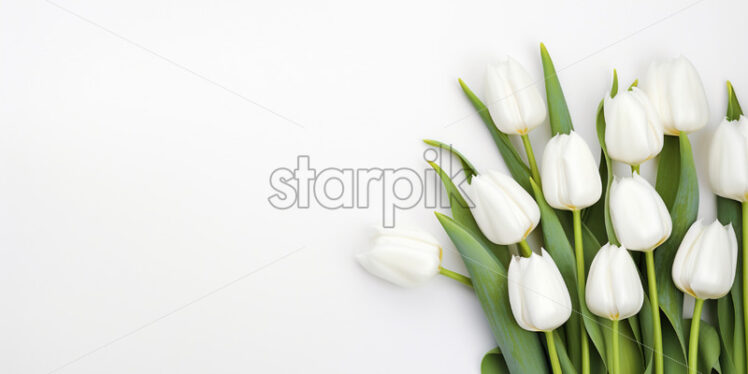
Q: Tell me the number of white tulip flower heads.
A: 11